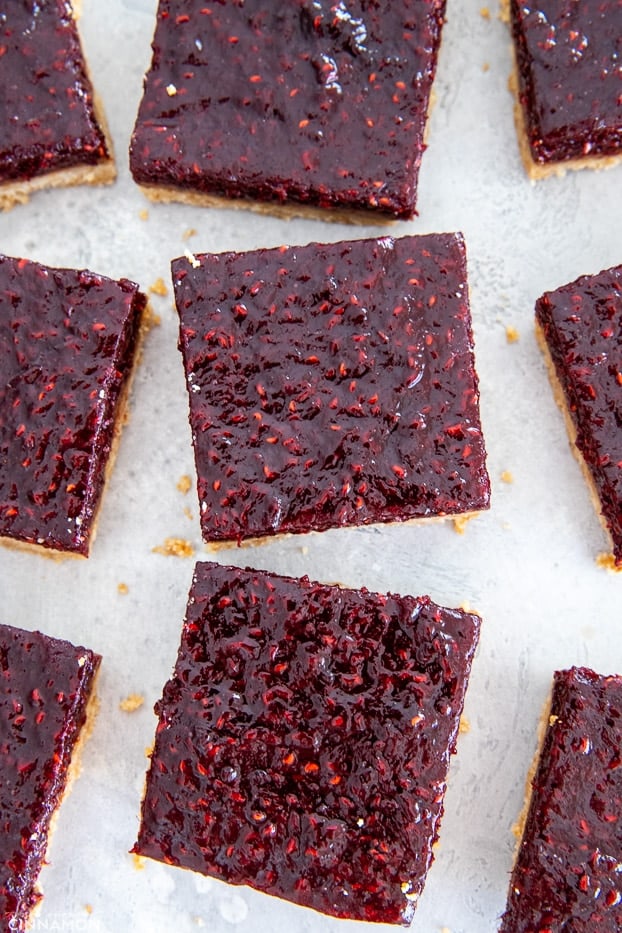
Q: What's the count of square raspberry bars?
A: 9